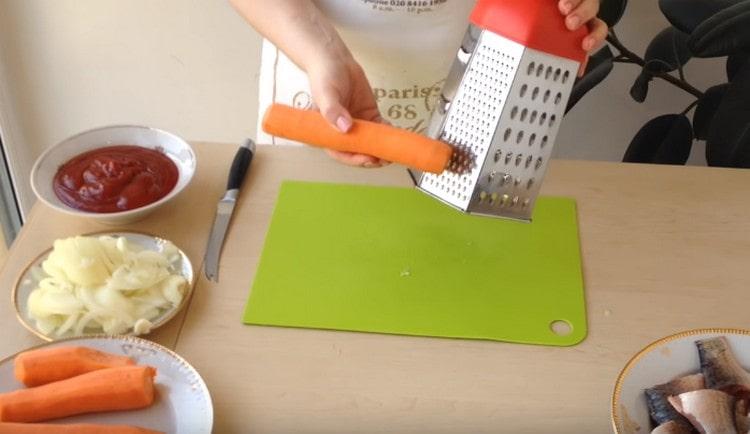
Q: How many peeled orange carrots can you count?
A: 4